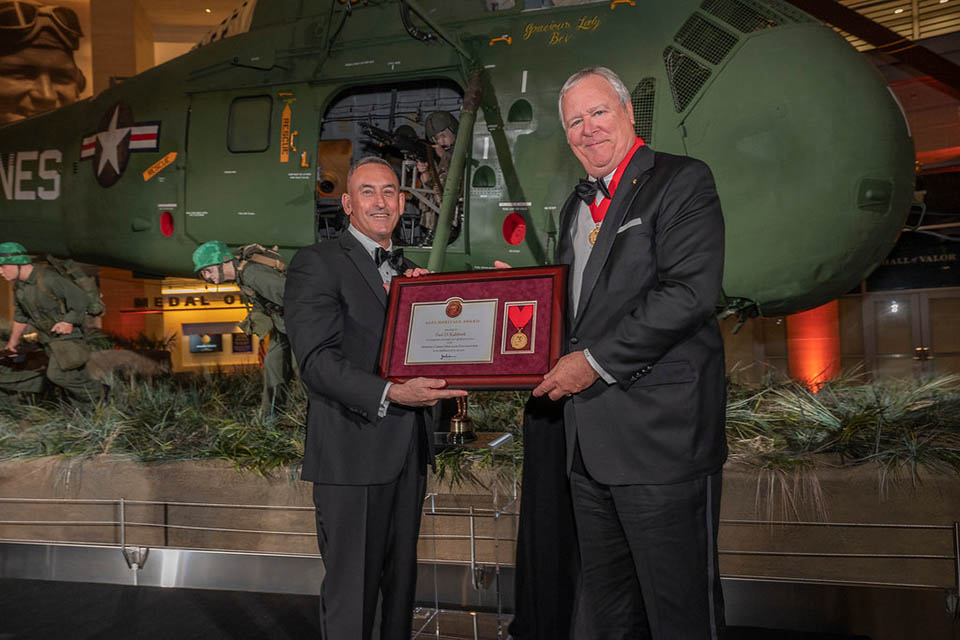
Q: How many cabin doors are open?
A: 1